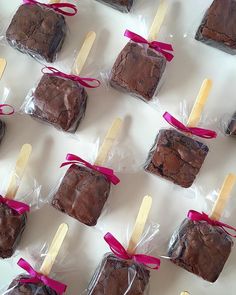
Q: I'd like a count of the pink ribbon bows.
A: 10